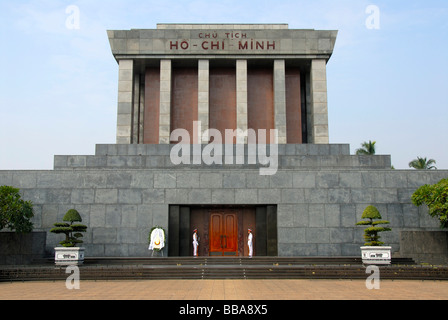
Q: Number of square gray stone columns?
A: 6